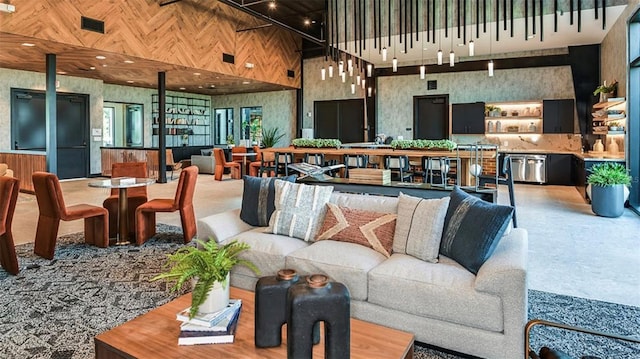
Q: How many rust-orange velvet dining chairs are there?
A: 7